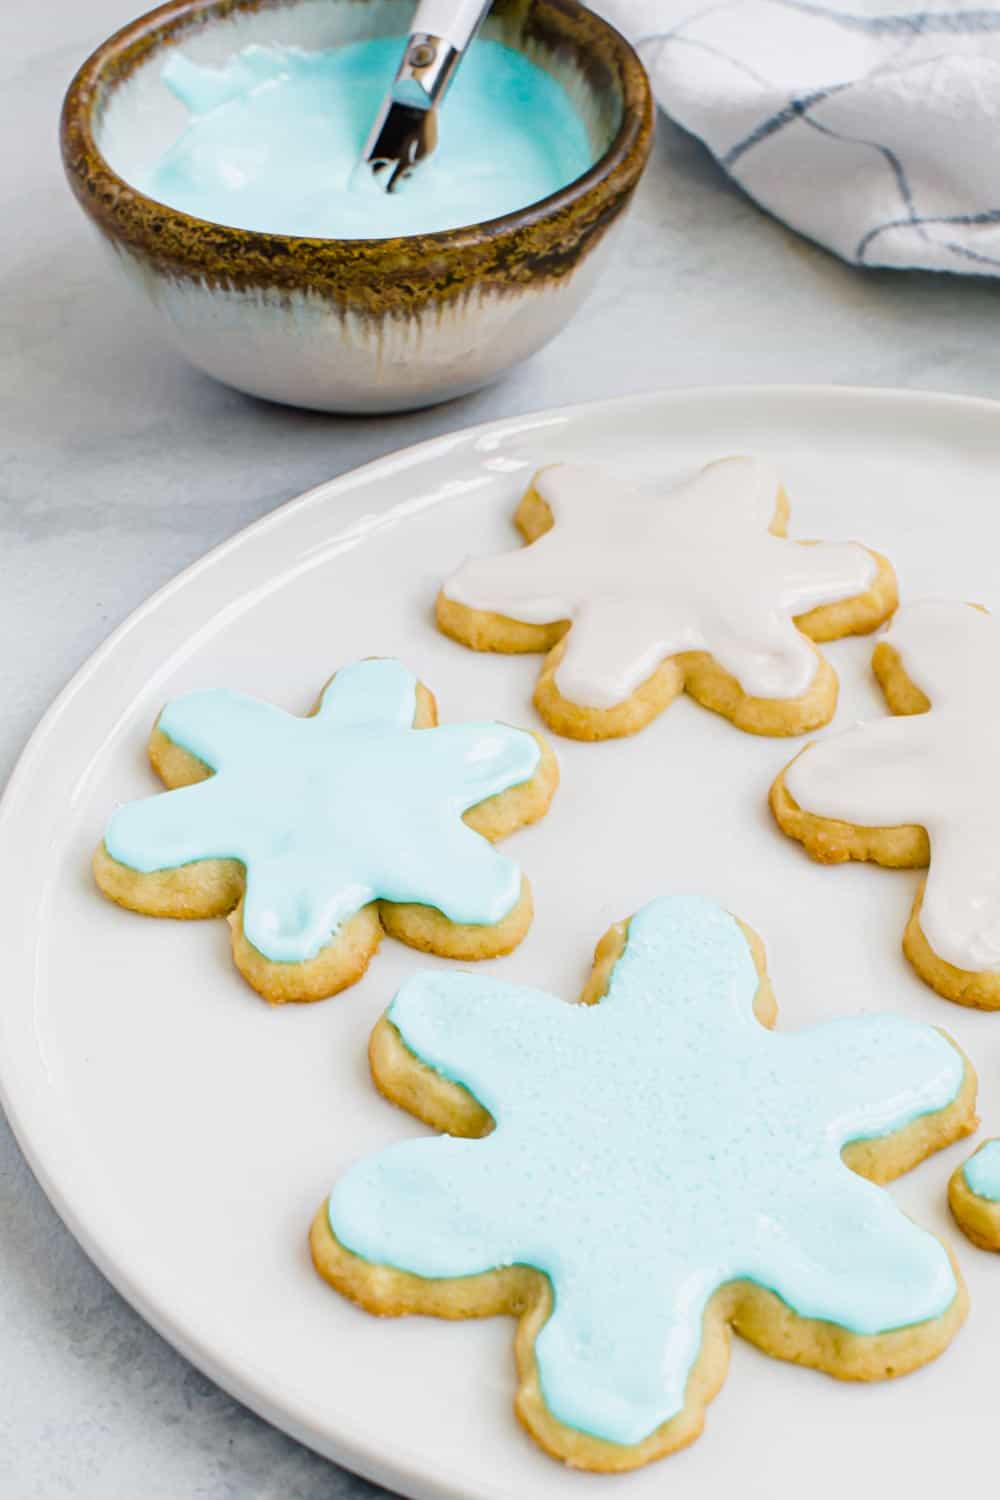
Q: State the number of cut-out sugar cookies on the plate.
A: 5